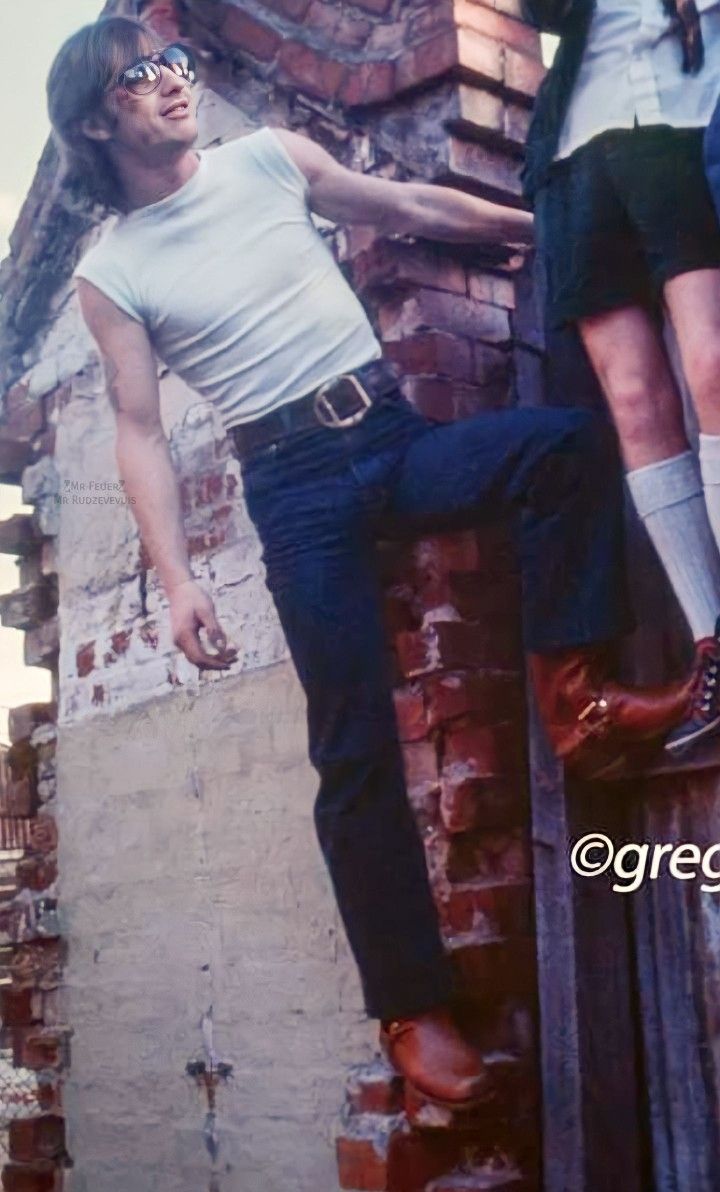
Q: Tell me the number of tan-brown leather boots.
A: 2